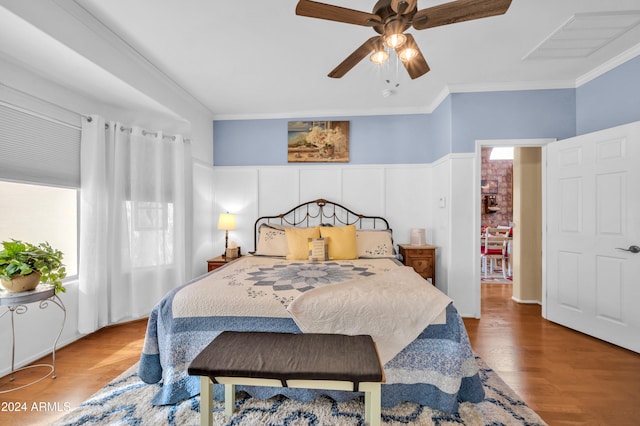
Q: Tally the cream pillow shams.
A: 2